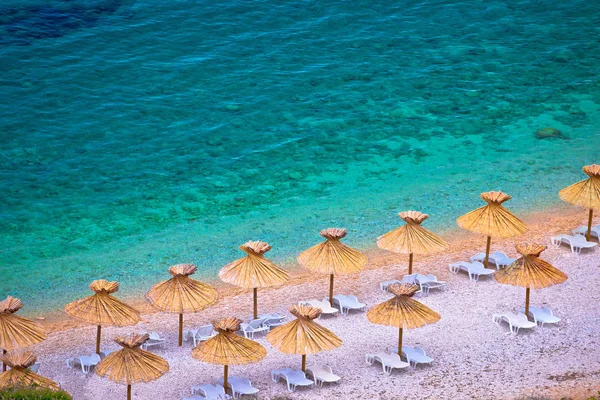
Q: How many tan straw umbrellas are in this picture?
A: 14